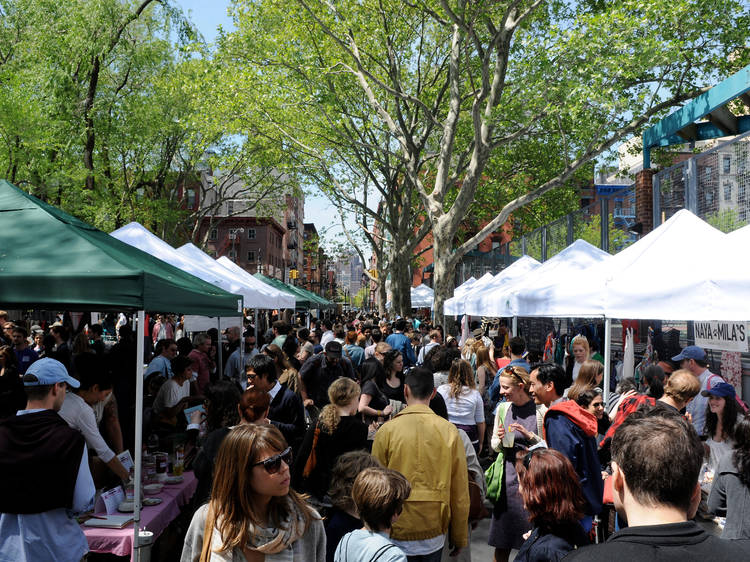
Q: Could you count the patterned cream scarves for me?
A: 1